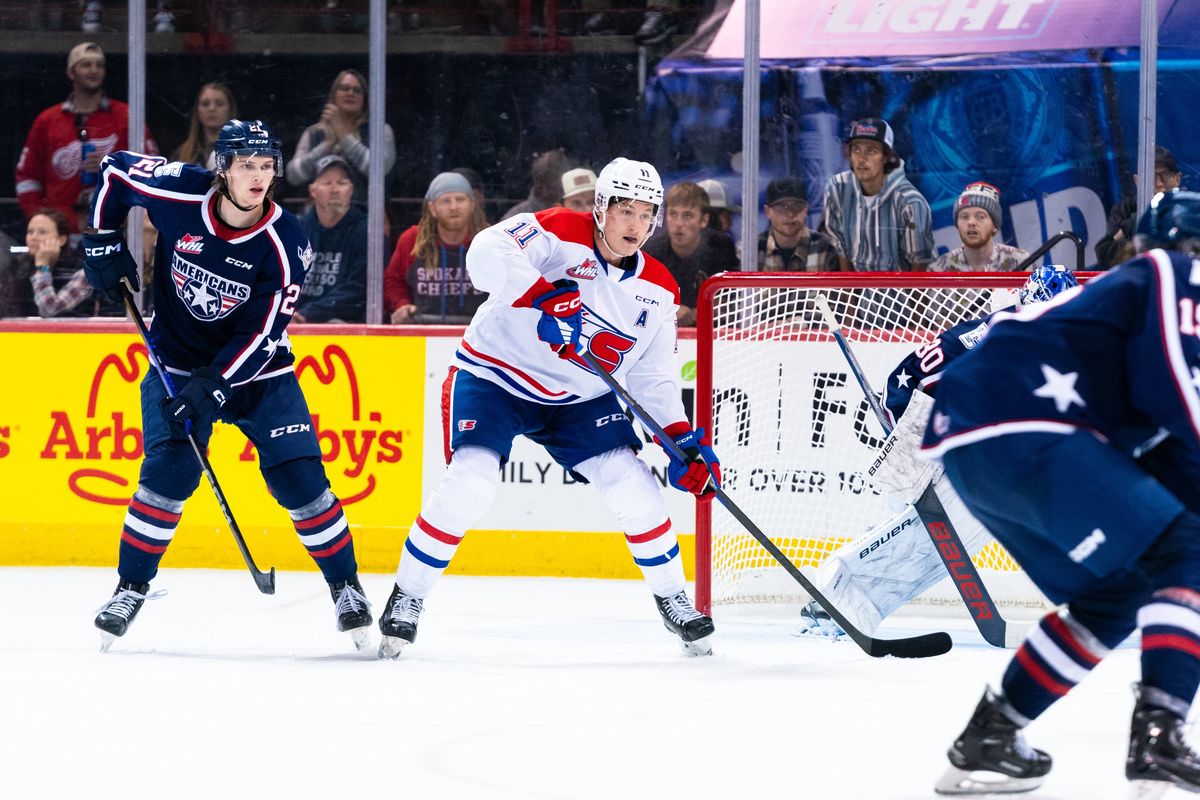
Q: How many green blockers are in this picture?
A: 0